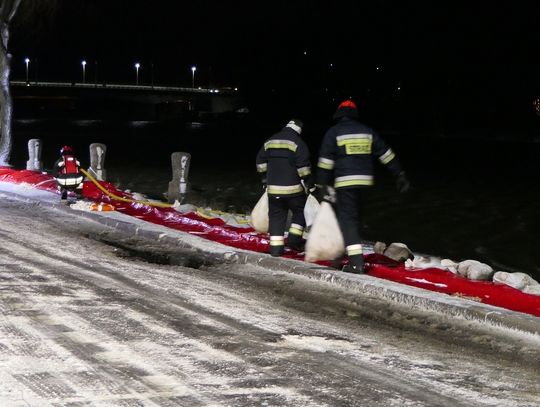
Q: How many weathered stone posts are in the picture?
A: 3